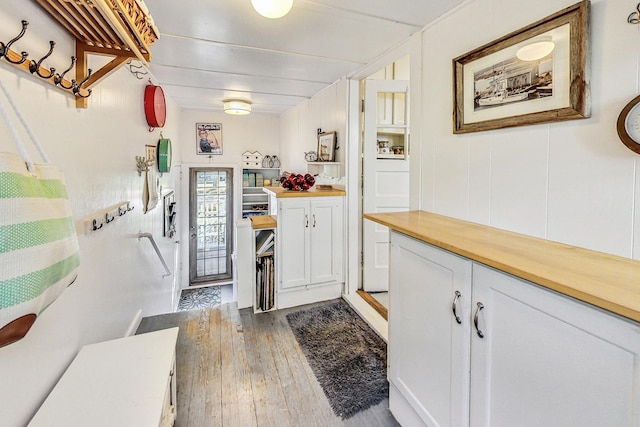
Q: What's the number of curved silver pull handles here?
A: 4